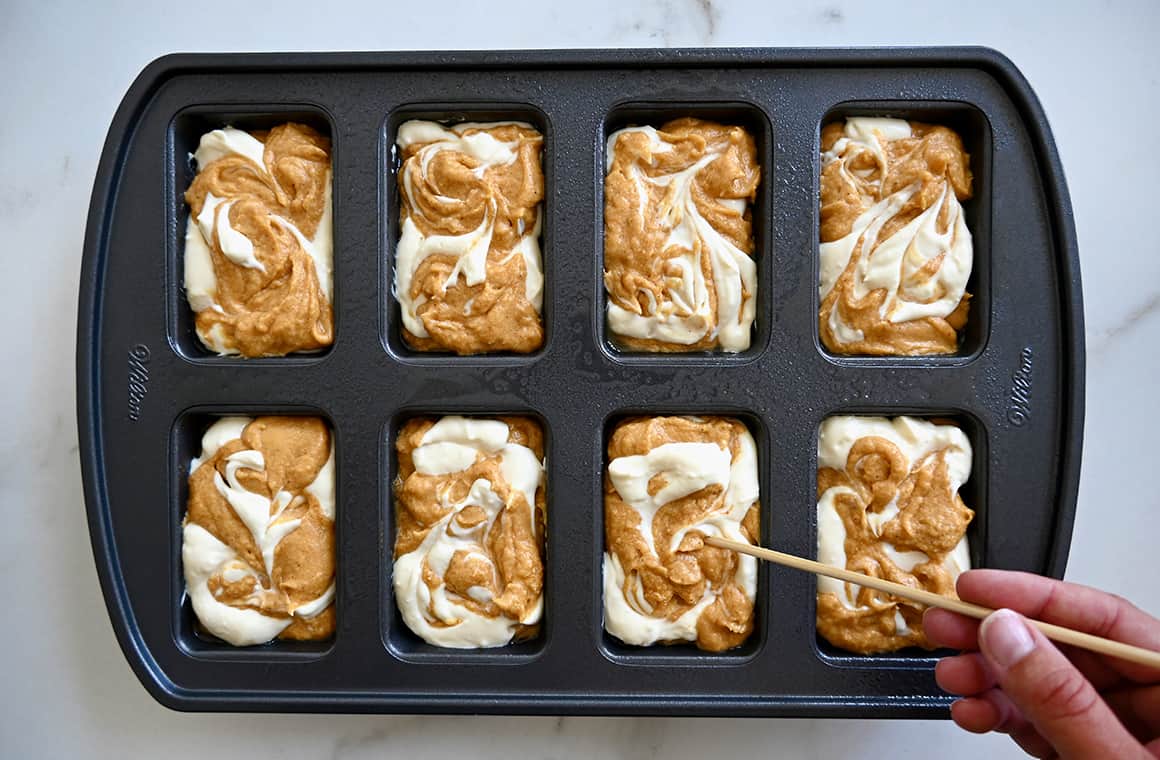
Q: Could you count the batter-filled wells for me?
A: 8